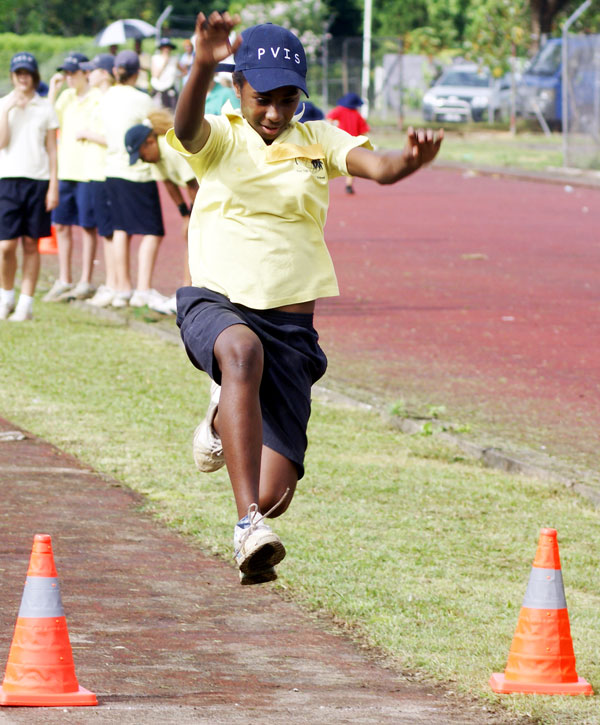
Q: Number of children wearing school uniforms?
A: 6